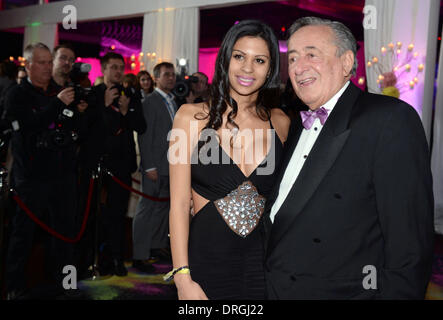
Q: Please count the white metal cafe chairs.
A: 0